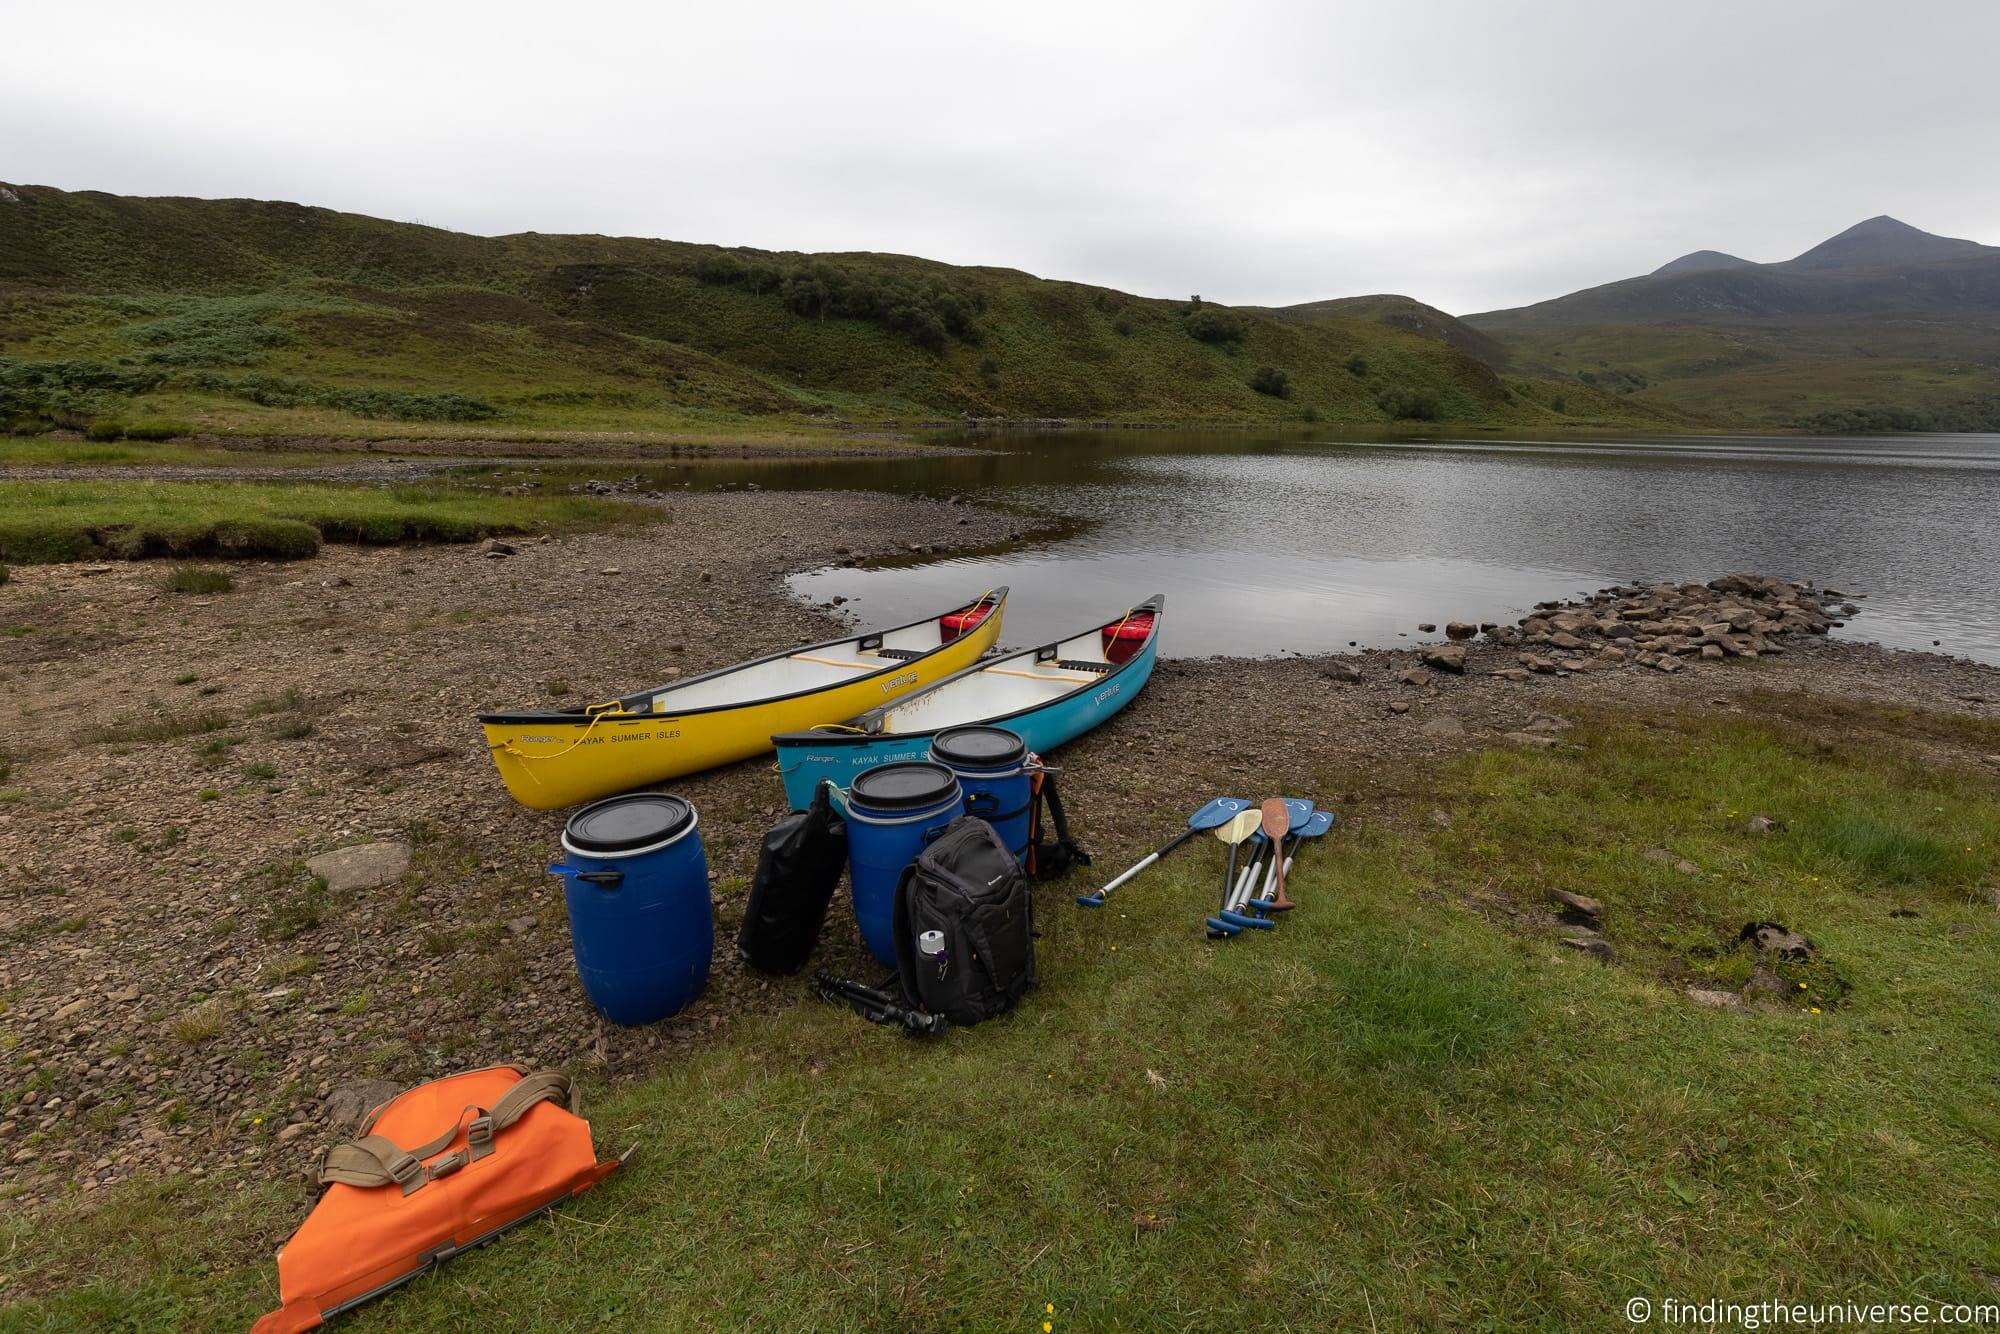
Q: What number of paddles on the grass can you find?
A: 7